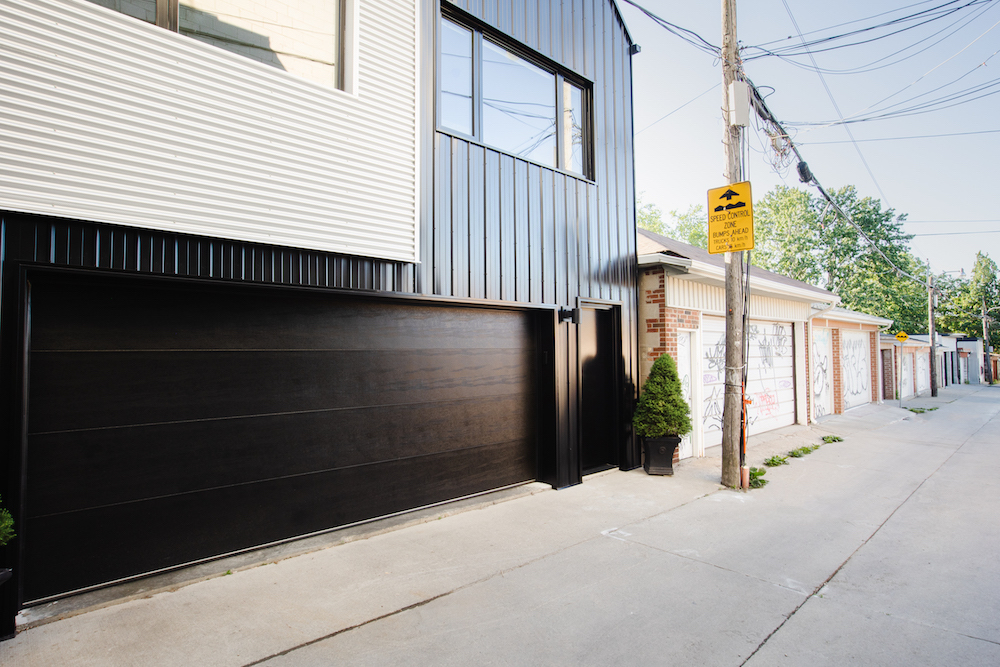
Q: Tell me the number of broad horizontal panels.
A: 4